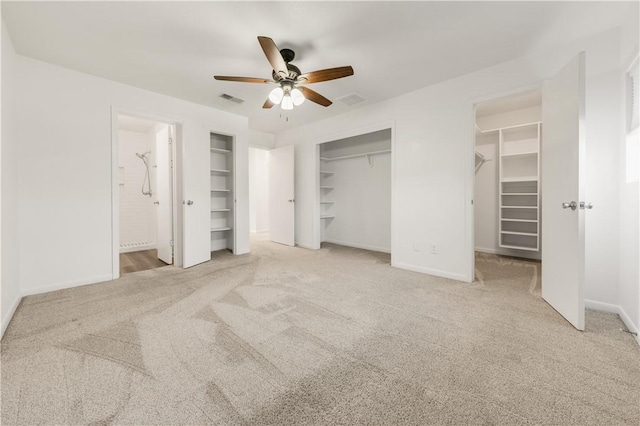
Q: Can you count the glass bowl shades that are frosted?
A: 3